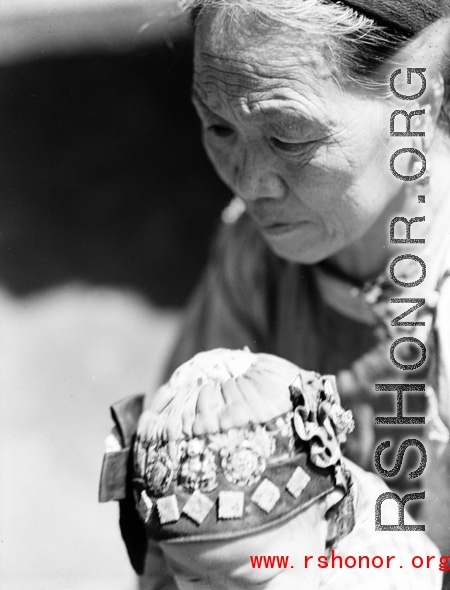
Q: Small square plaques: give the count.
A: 6